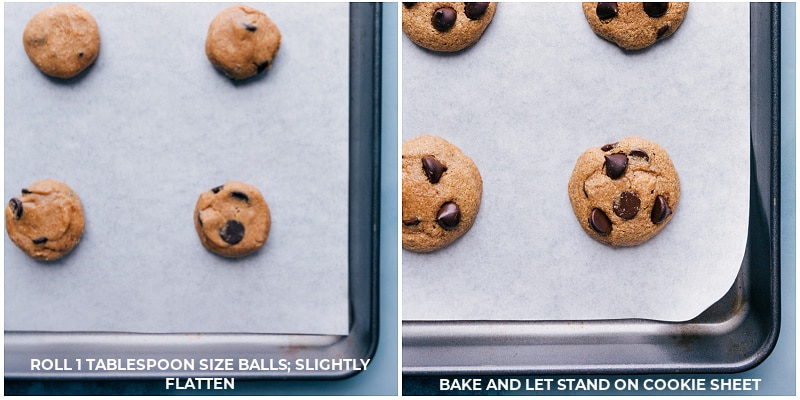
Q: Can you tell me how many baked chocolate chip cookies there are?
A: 4